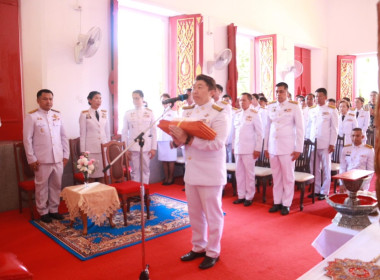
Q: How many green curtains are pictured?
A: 0